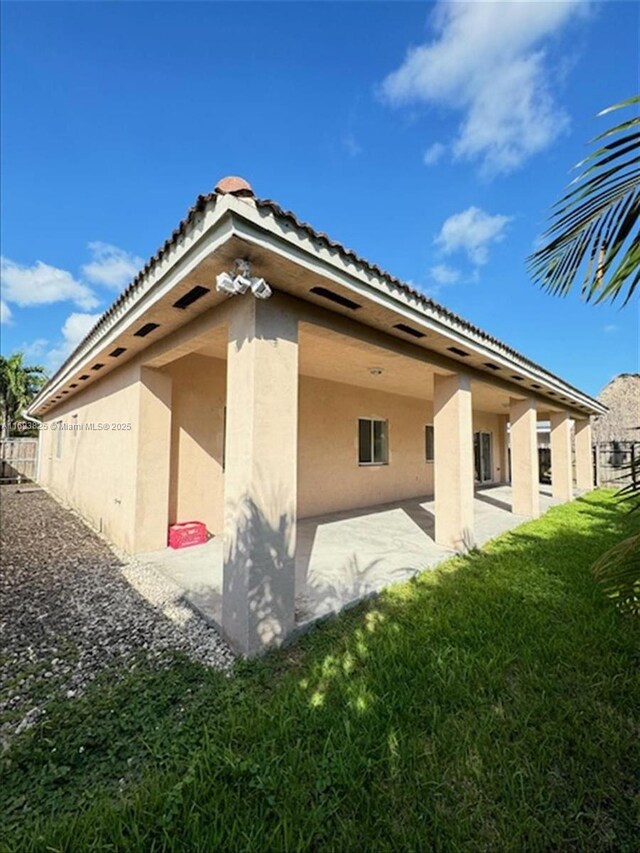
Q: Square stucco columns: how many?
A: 5